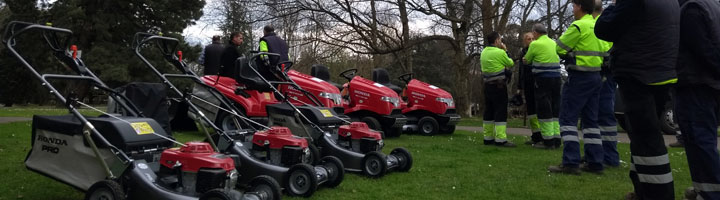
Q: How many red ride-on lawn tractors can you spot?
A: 3